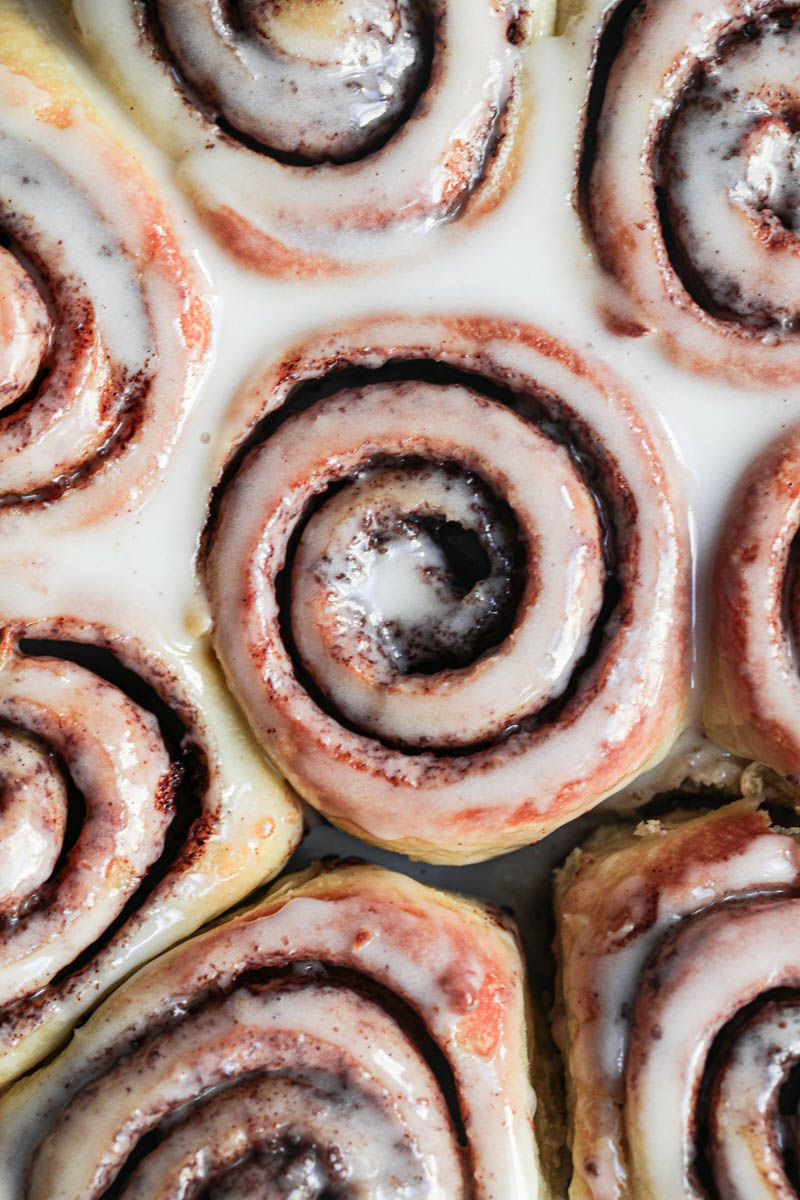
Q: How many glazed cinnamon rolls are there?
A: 8